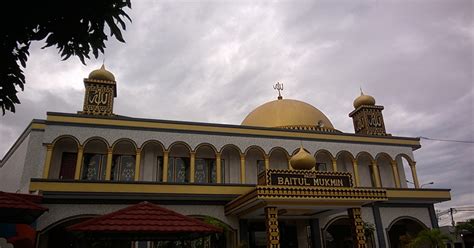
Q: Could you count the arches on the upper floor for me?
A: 15